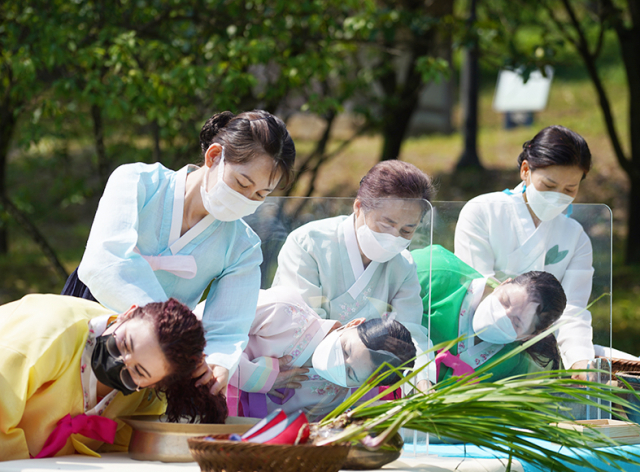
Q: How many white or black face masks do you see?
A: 6